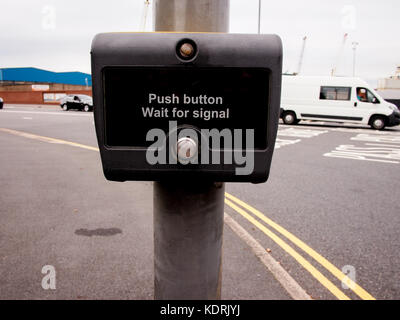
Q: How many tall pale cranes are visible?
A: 3